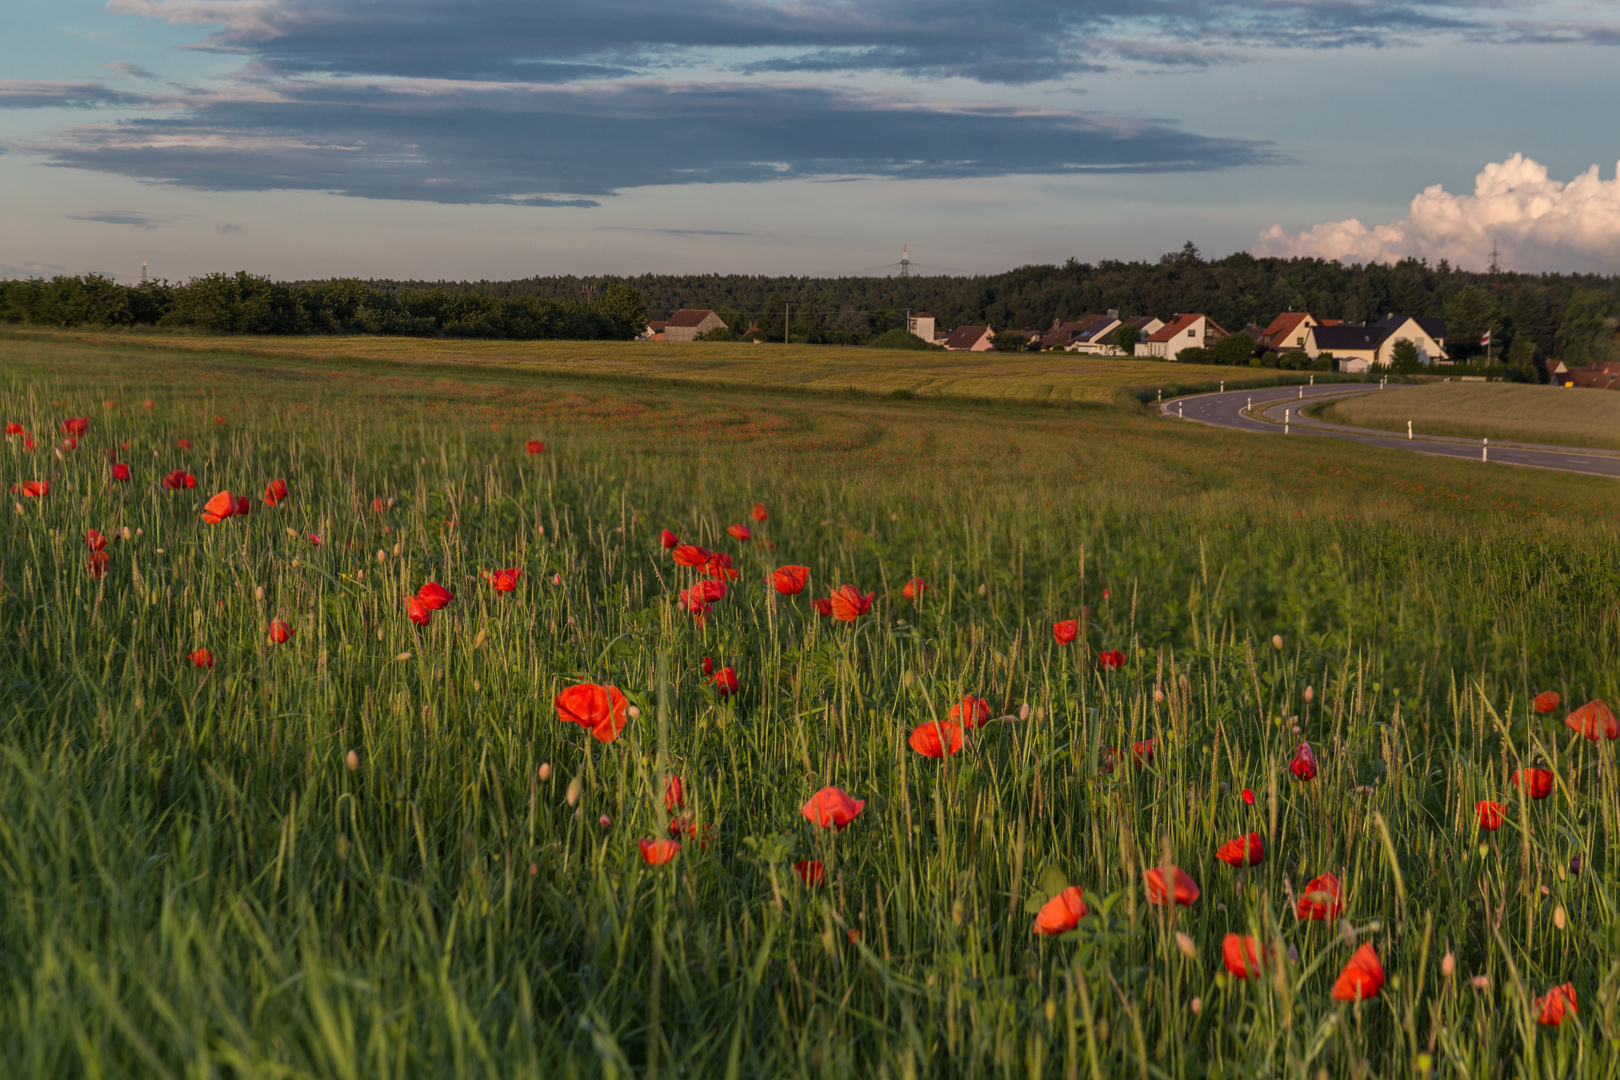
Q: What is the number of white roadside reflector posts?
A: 11